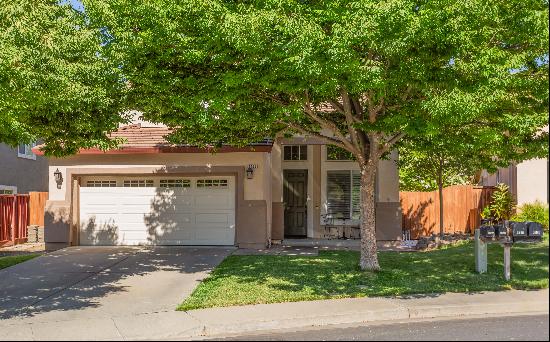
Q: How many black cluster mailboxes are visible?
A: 4